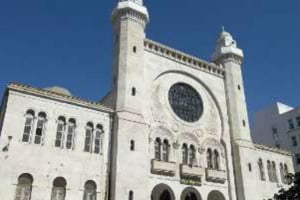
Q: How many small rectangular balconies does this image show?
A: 3